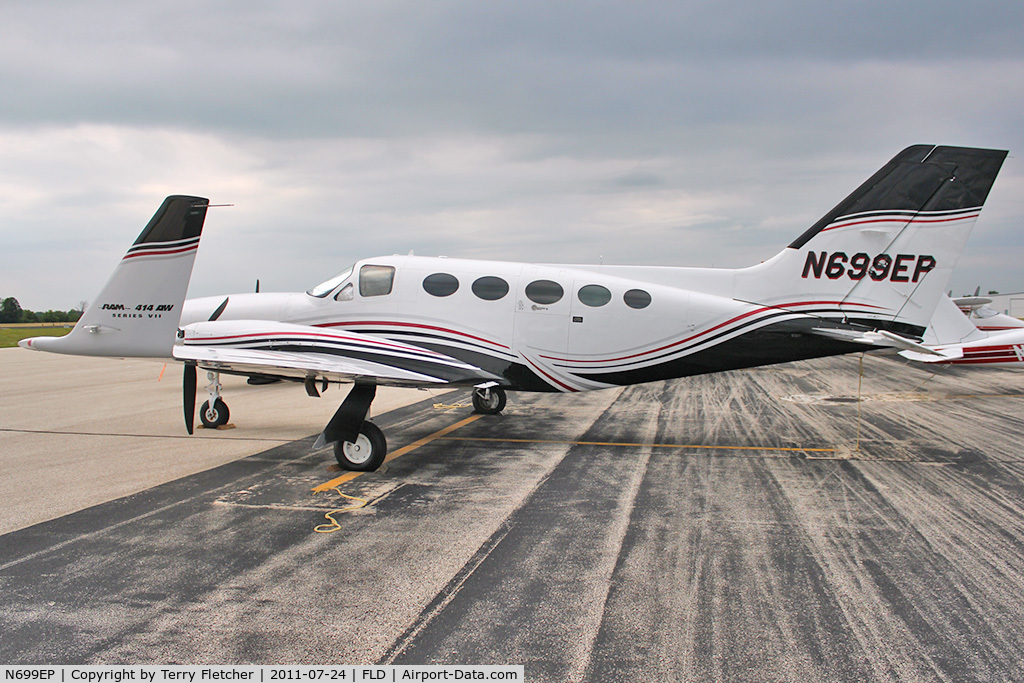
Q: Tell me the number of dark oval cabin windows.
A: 5